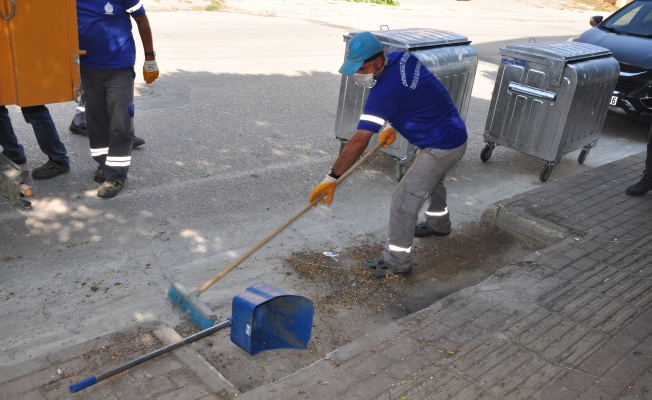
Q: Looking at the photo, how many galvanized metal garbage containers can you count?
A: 2